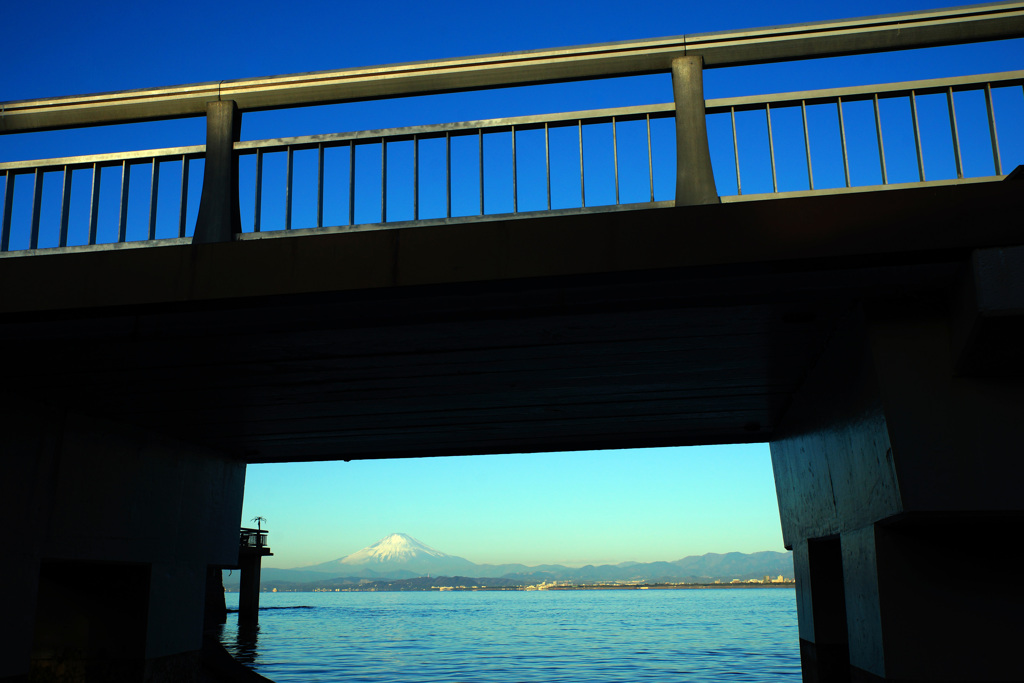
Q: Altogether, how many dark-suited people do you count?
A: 0